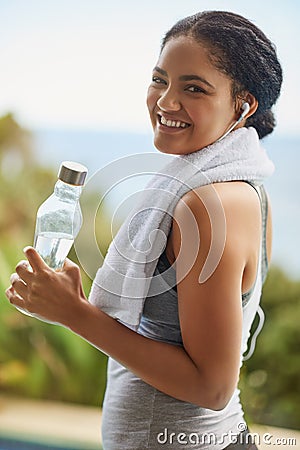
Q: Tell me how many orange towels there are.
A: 0